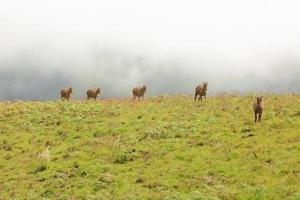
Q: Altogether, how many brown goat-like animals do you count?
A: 5